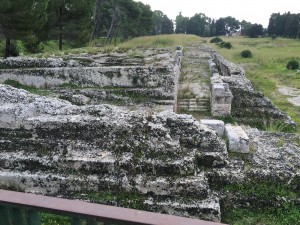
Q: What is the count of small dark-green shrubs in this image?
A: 4